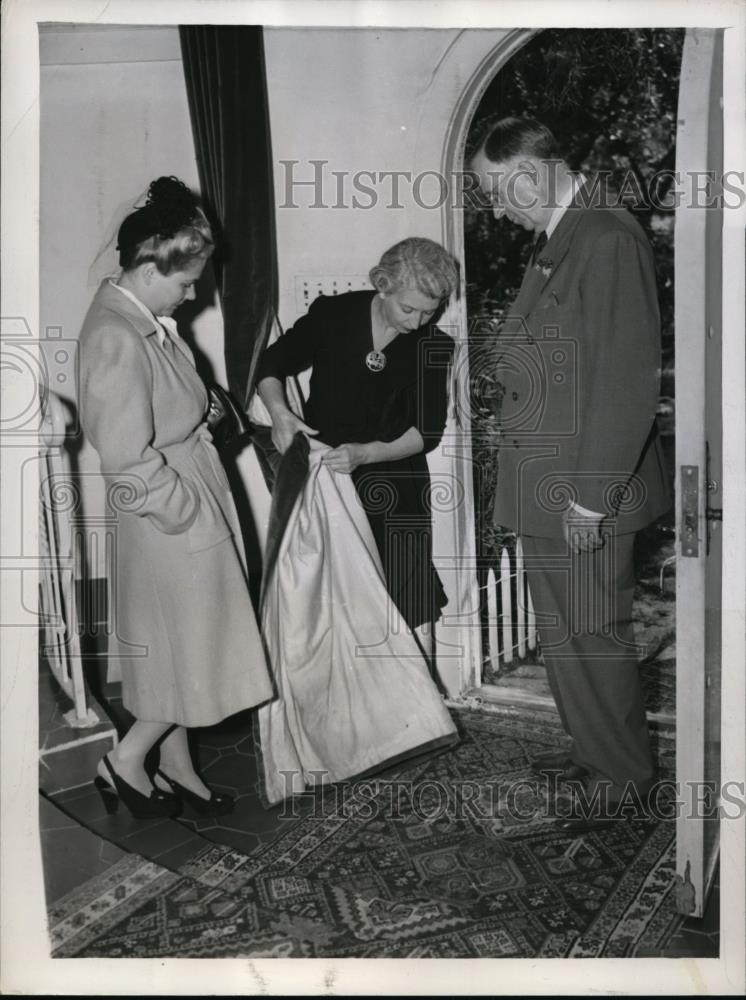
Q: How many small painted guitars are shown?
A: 0